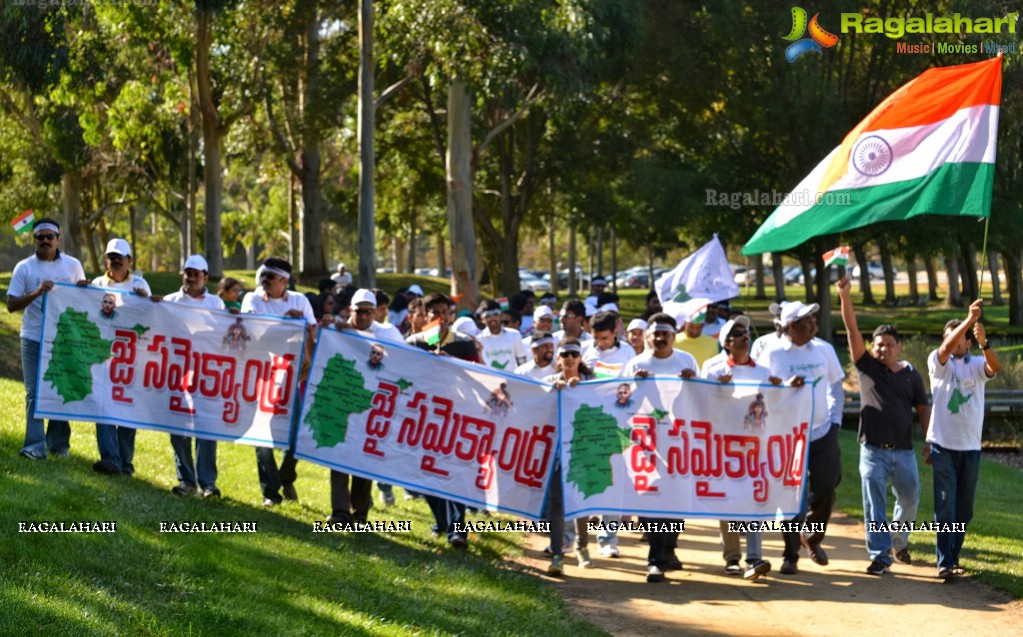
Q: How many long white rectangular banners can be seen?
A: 3